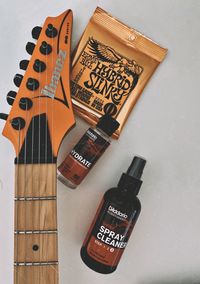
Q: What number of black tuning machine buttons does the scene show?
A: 6